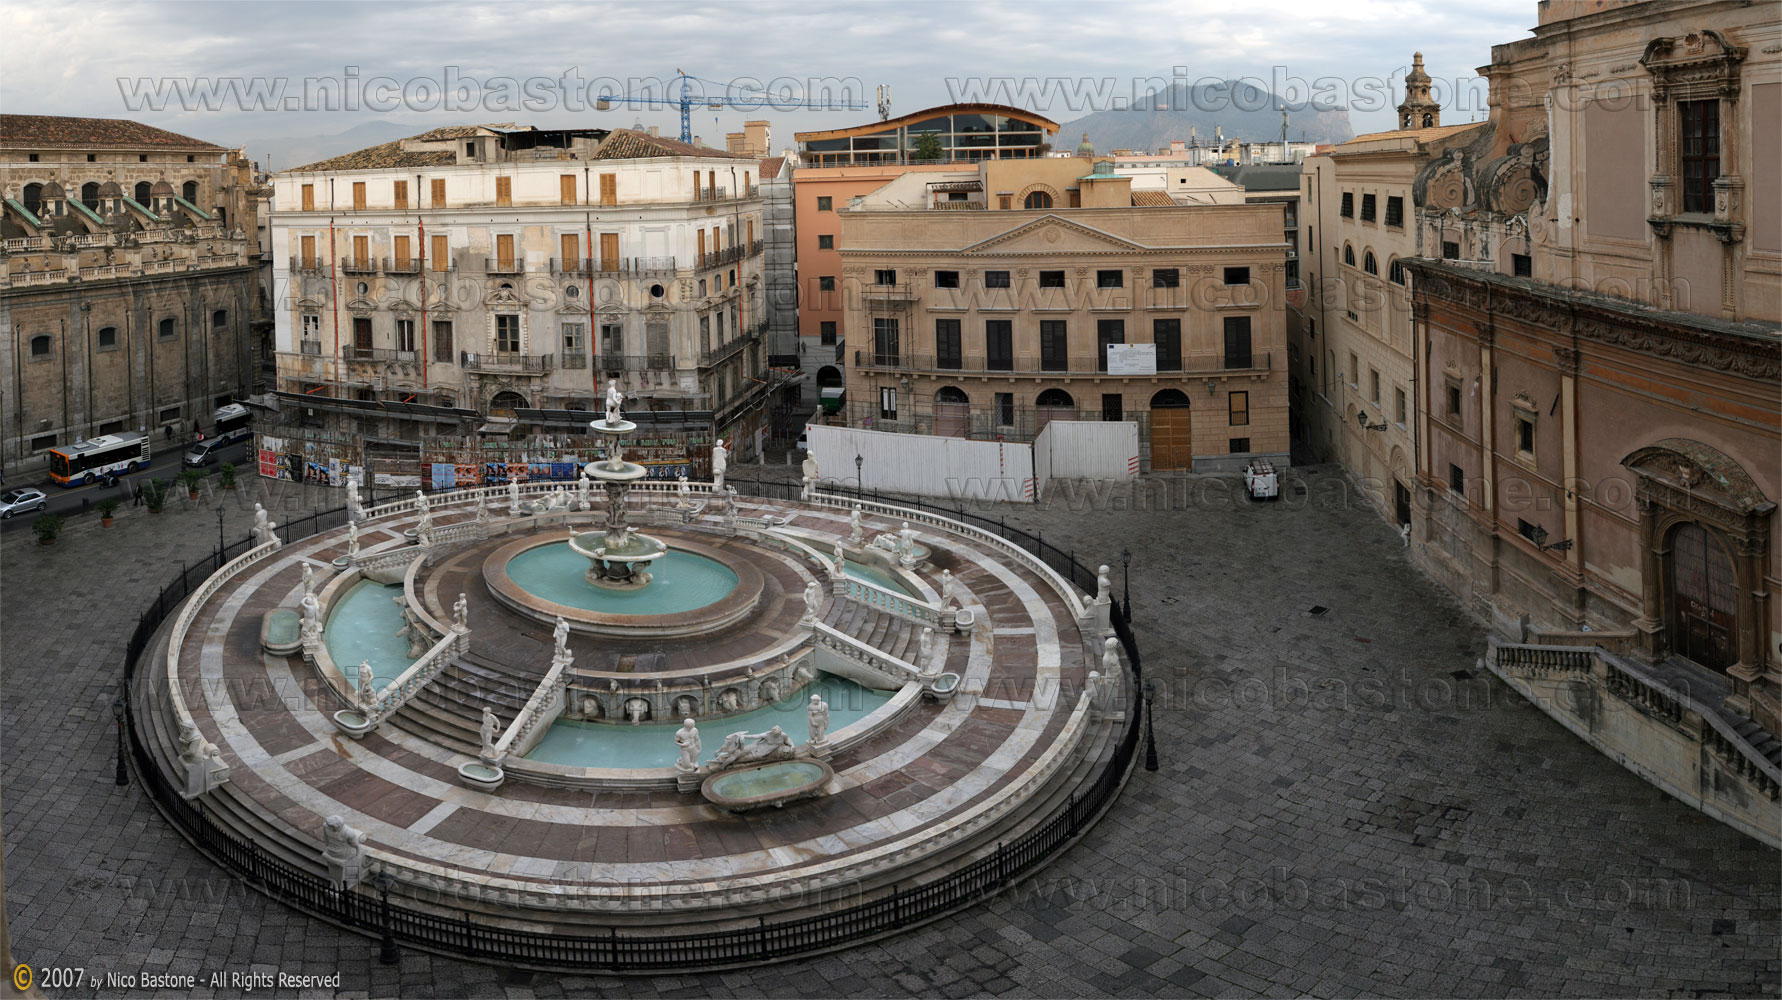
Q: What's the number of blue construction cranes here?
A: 1